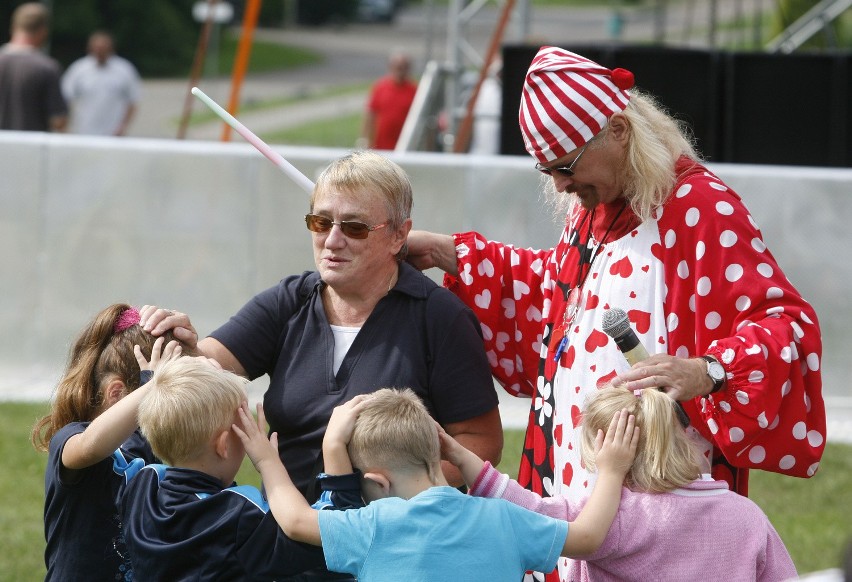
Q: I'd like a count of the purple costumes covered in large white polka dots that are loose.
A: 0